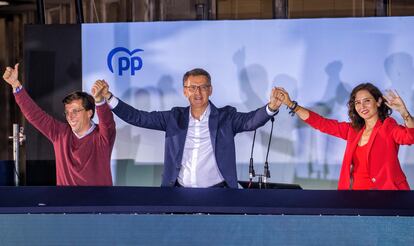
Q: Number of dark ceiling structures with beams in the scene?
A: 1